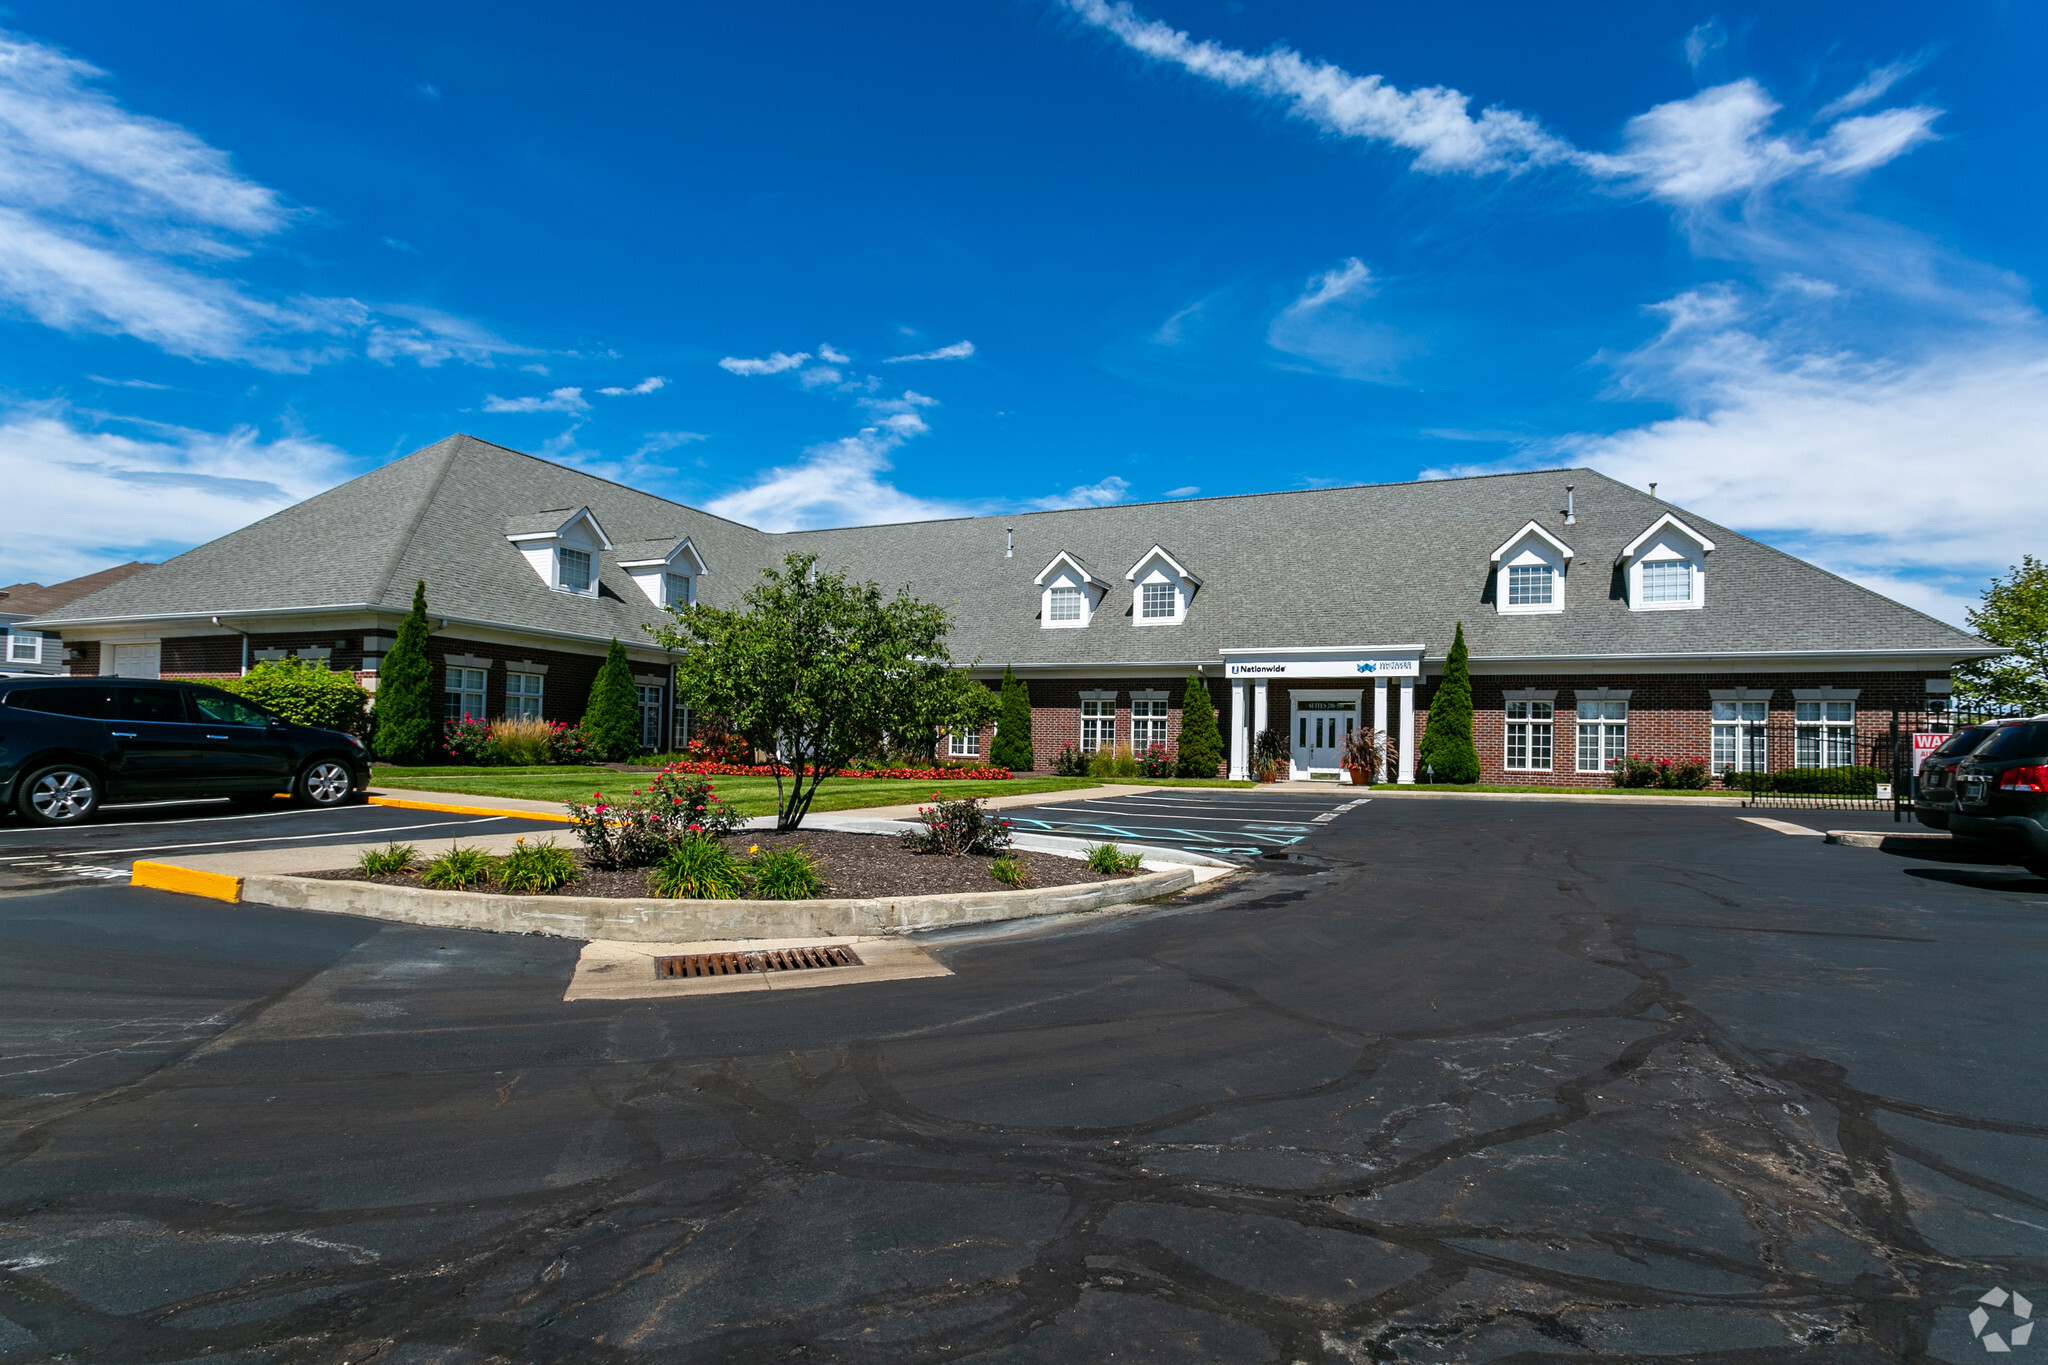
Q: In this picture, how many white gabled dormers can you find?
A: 6